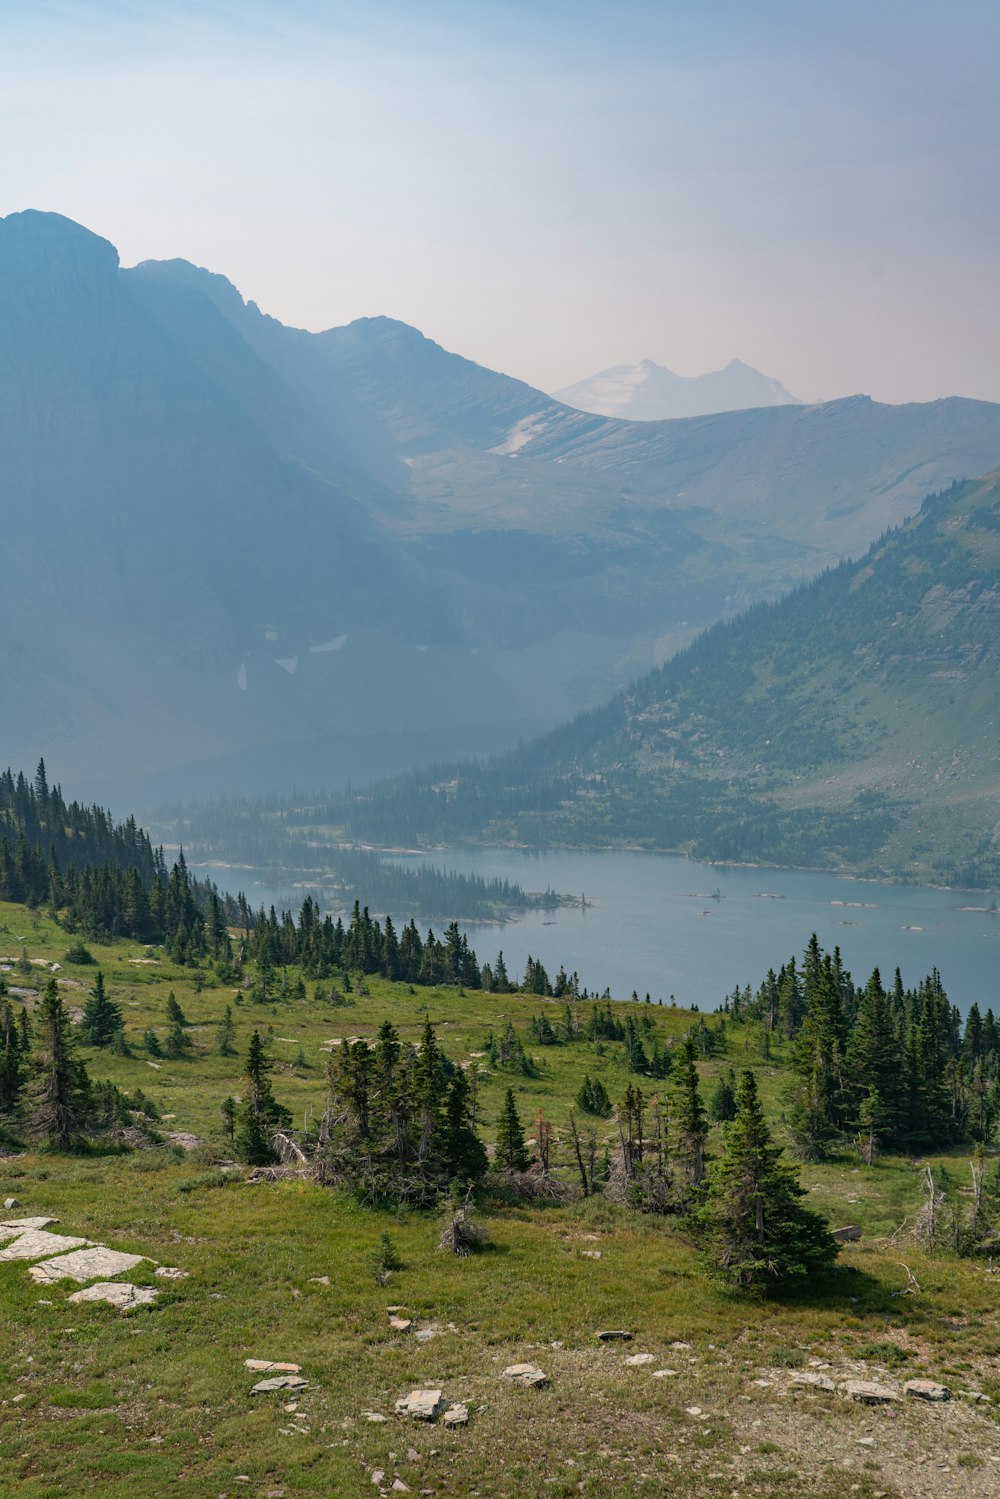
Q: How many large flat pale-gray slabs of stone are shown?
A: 4